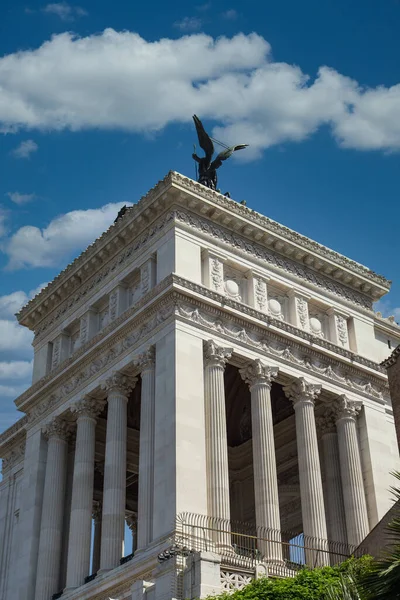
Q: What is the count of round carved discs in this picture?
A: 3